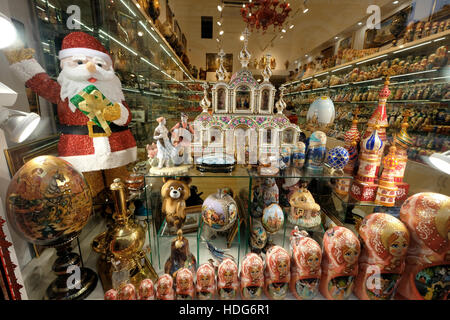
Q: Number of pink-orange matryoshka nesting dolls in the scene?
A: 13